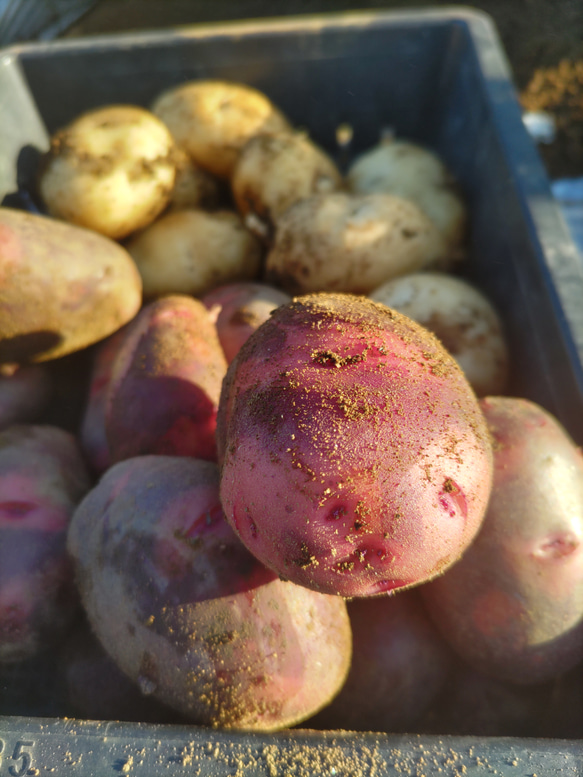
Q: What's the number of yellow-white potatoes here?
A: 8